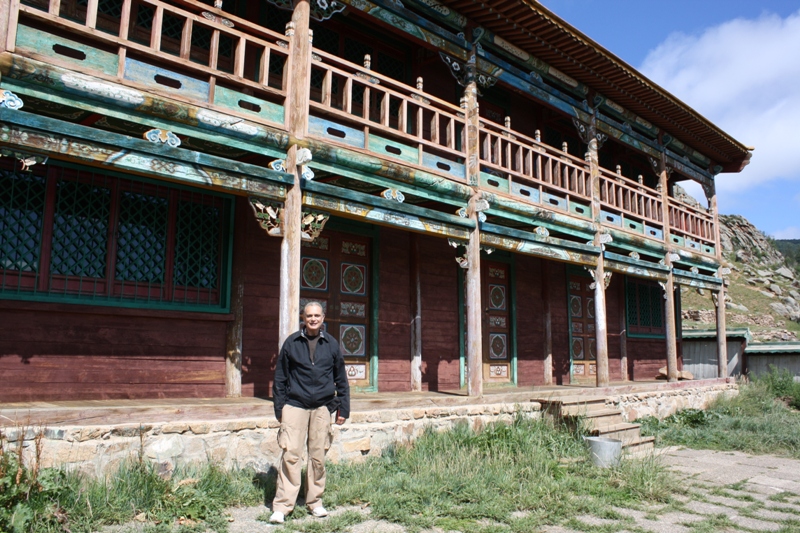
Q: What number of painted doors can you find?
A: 3